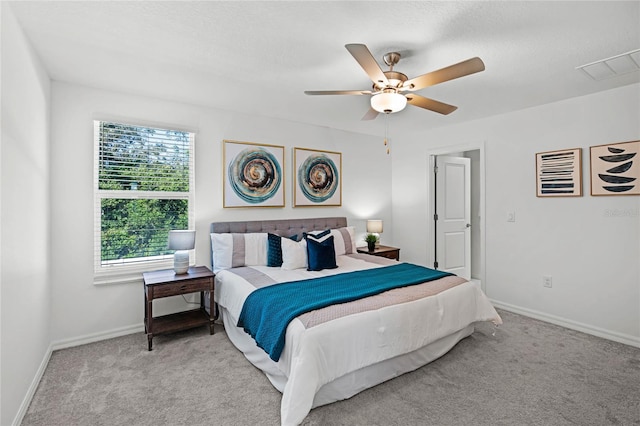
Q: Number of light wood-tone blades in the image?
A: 5